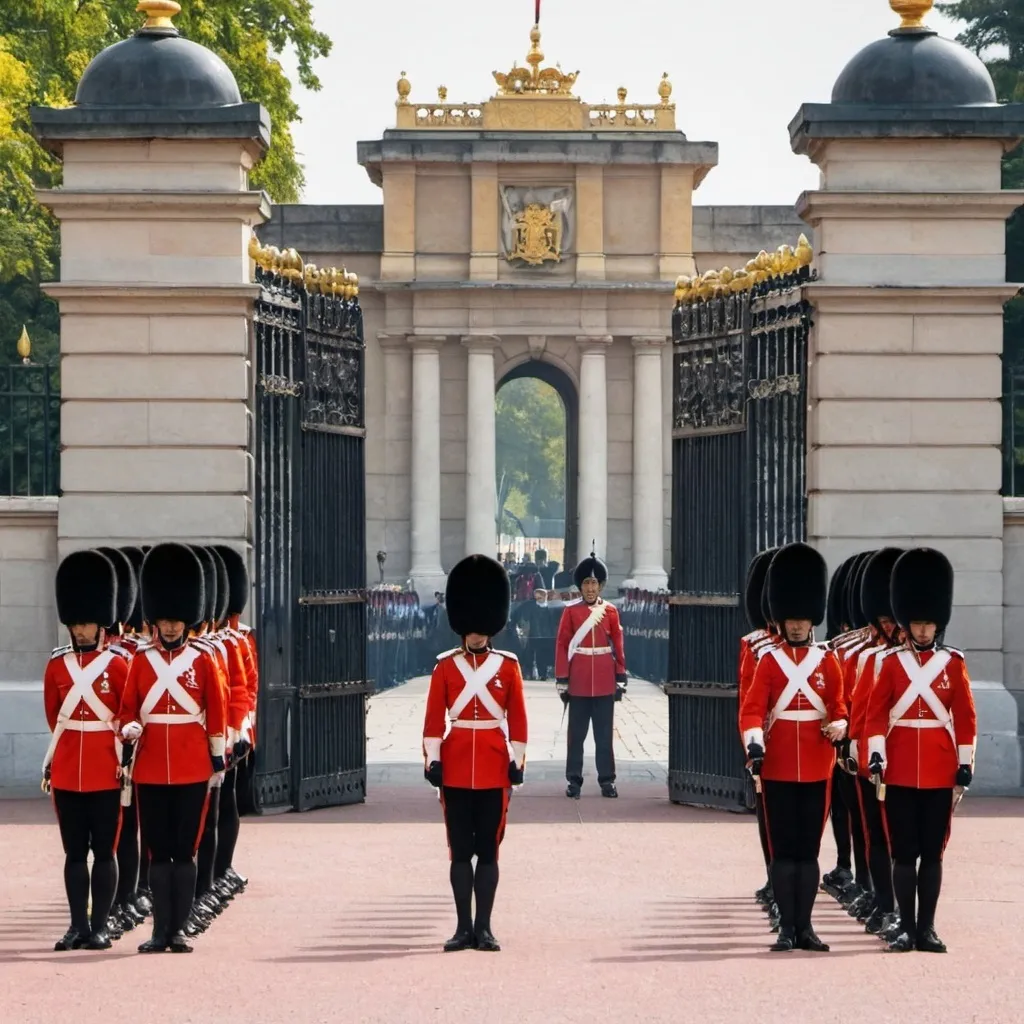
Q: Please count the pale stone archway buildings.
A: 1